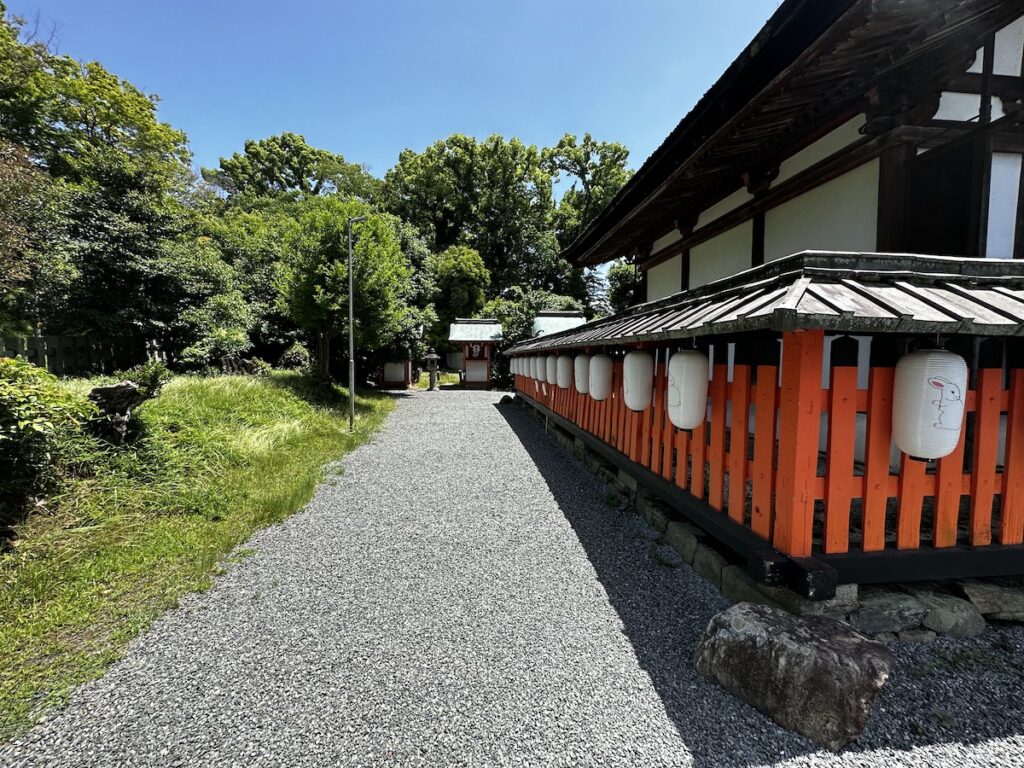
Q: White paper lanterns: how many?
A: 13